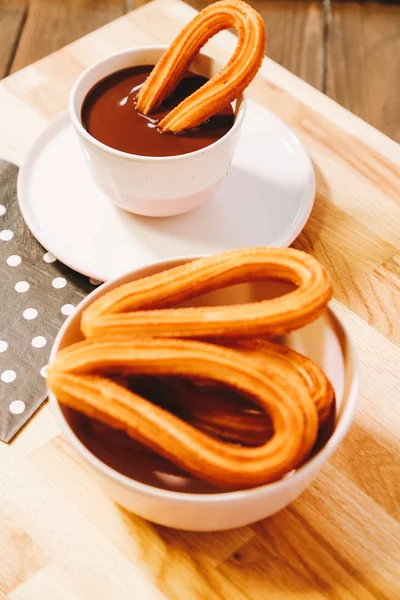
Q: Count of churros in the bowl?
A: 3